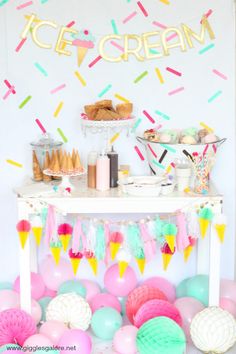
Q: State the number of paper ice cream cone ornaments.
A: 14